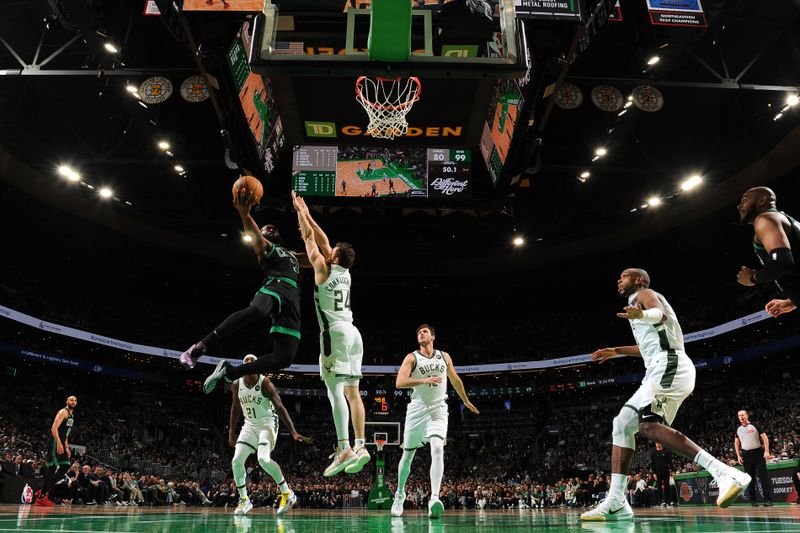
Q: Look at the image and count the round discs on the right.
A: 3